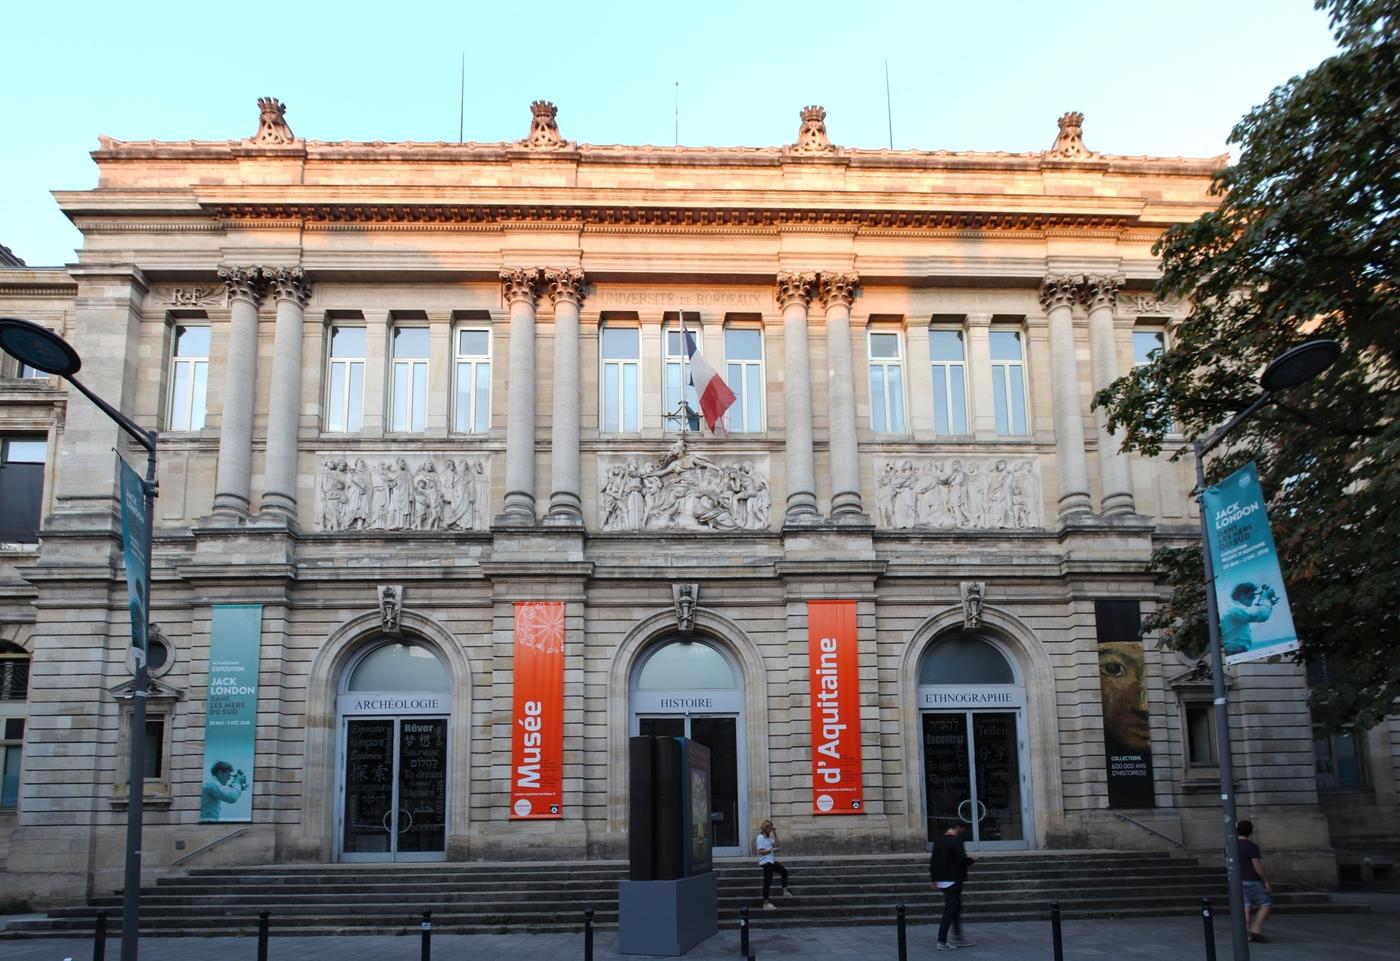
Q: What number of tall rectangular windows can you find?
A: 11